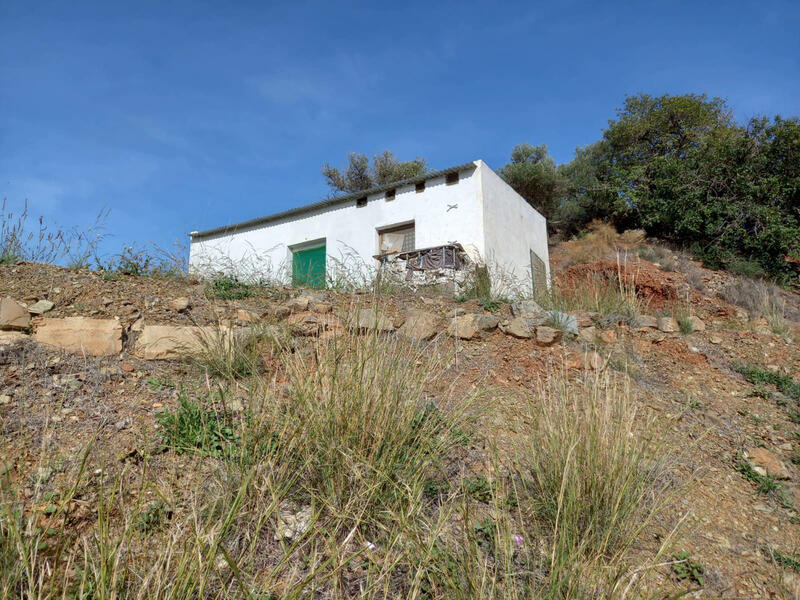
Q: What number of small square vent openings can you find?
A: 4